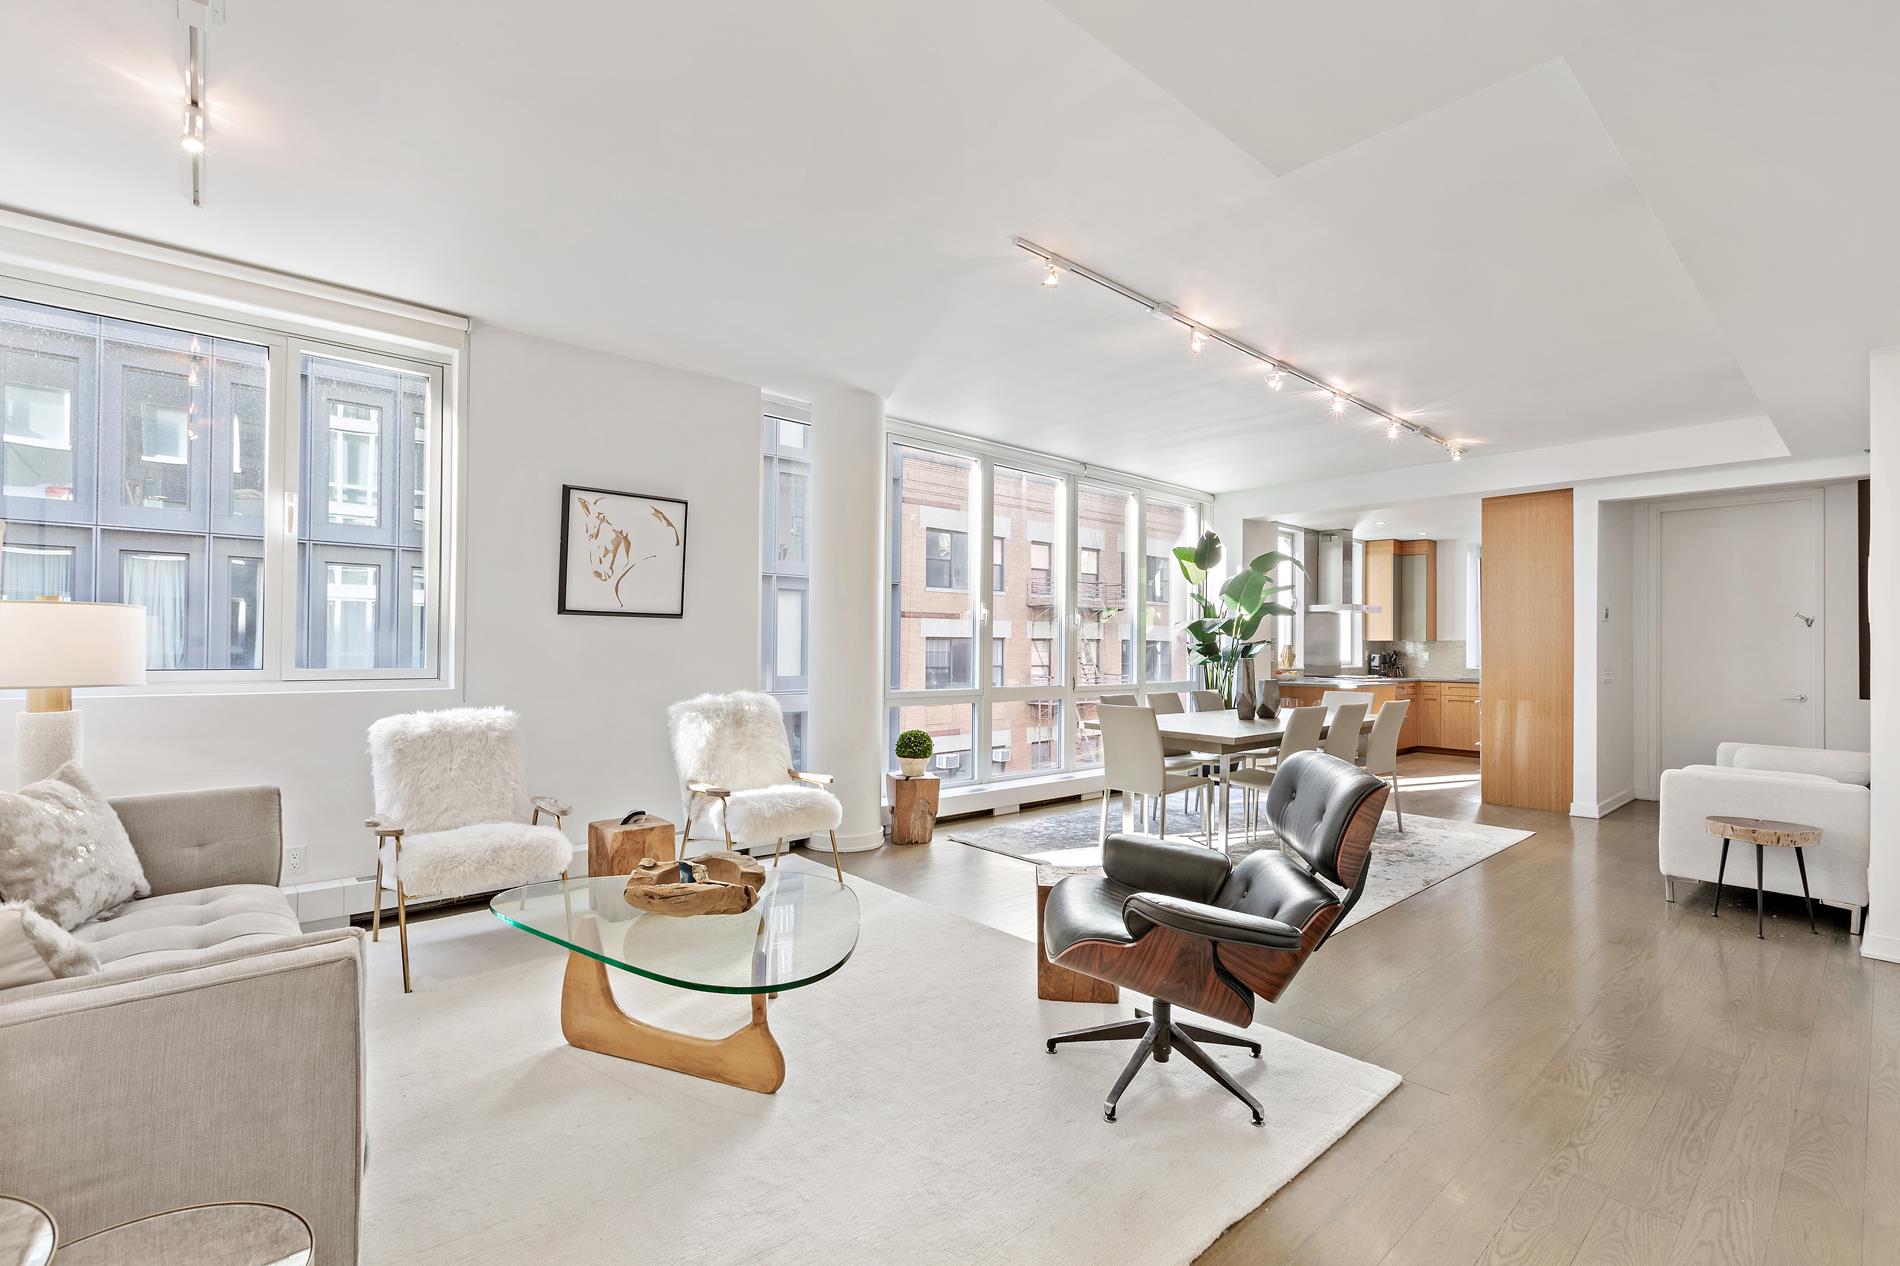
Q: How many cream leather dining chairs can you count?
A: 8